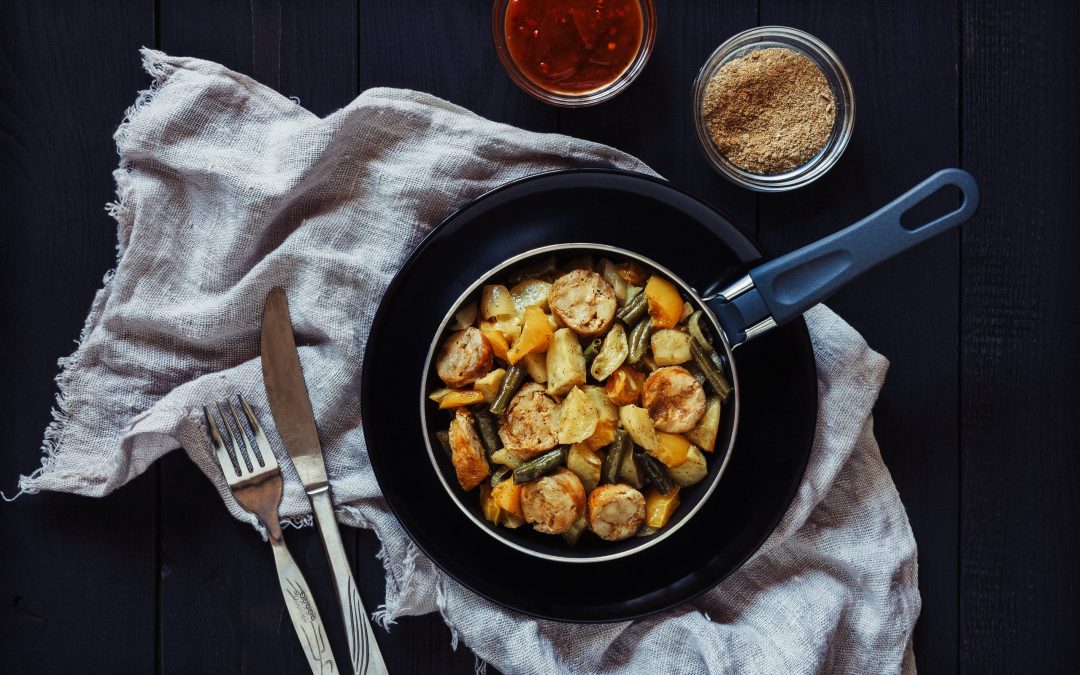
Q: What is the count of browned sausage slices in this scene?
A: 7